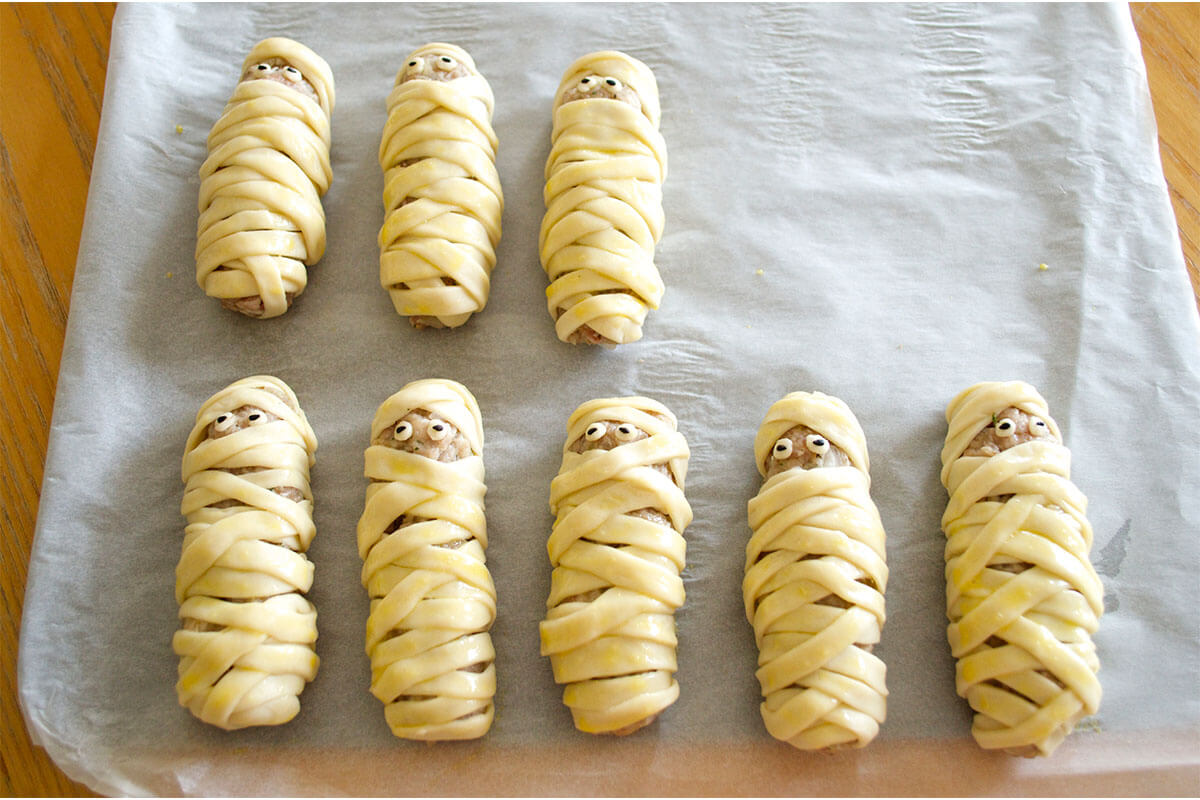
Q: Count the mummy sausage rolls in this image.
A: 8